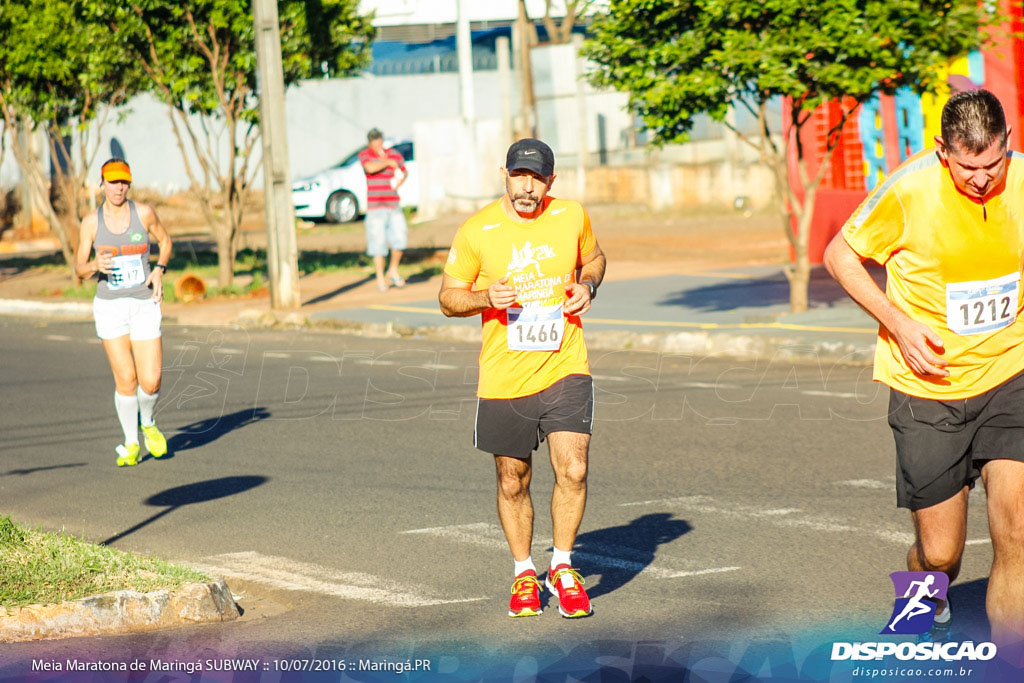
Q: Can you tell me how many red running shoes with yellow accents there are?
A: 2